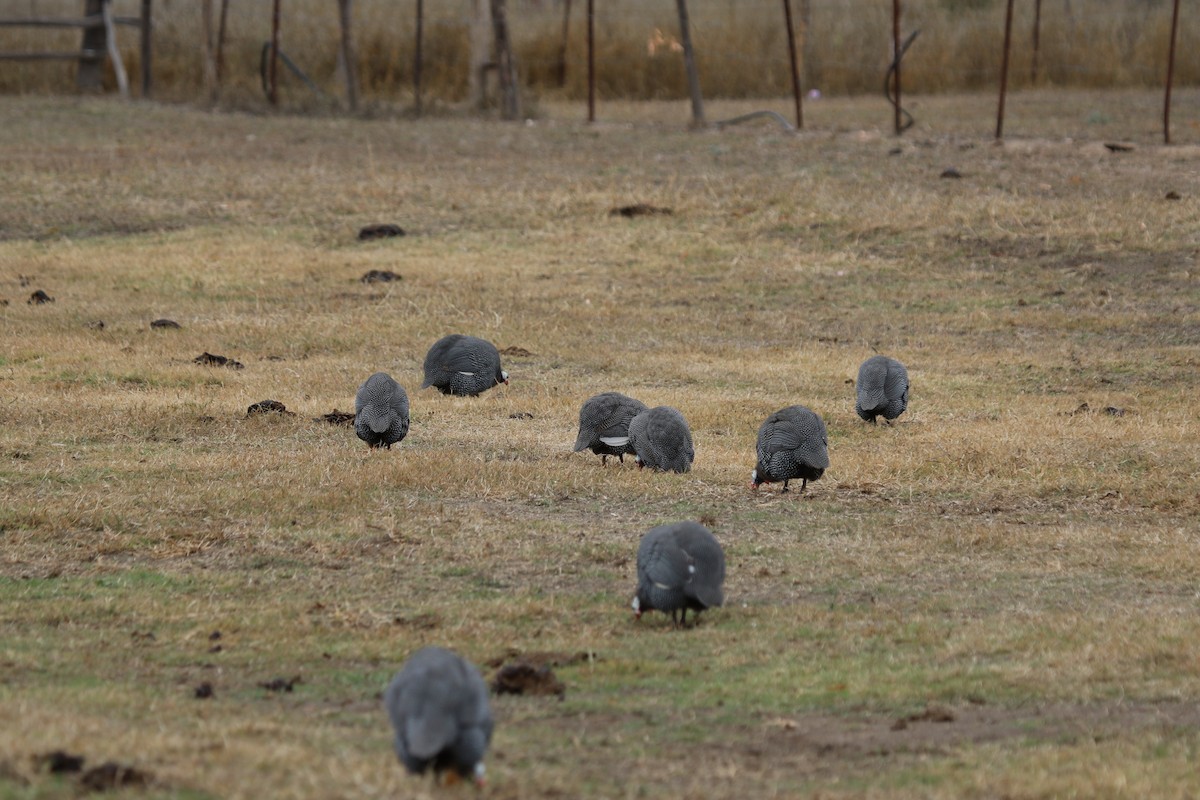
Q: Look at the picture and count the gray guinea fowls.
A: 8